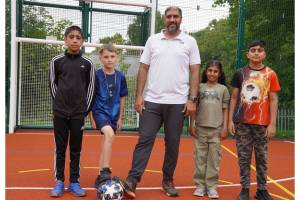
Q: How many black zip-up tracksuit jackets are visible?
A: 1